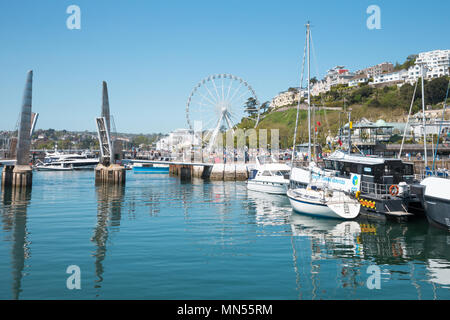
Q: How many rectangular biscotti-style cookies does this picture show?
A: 0